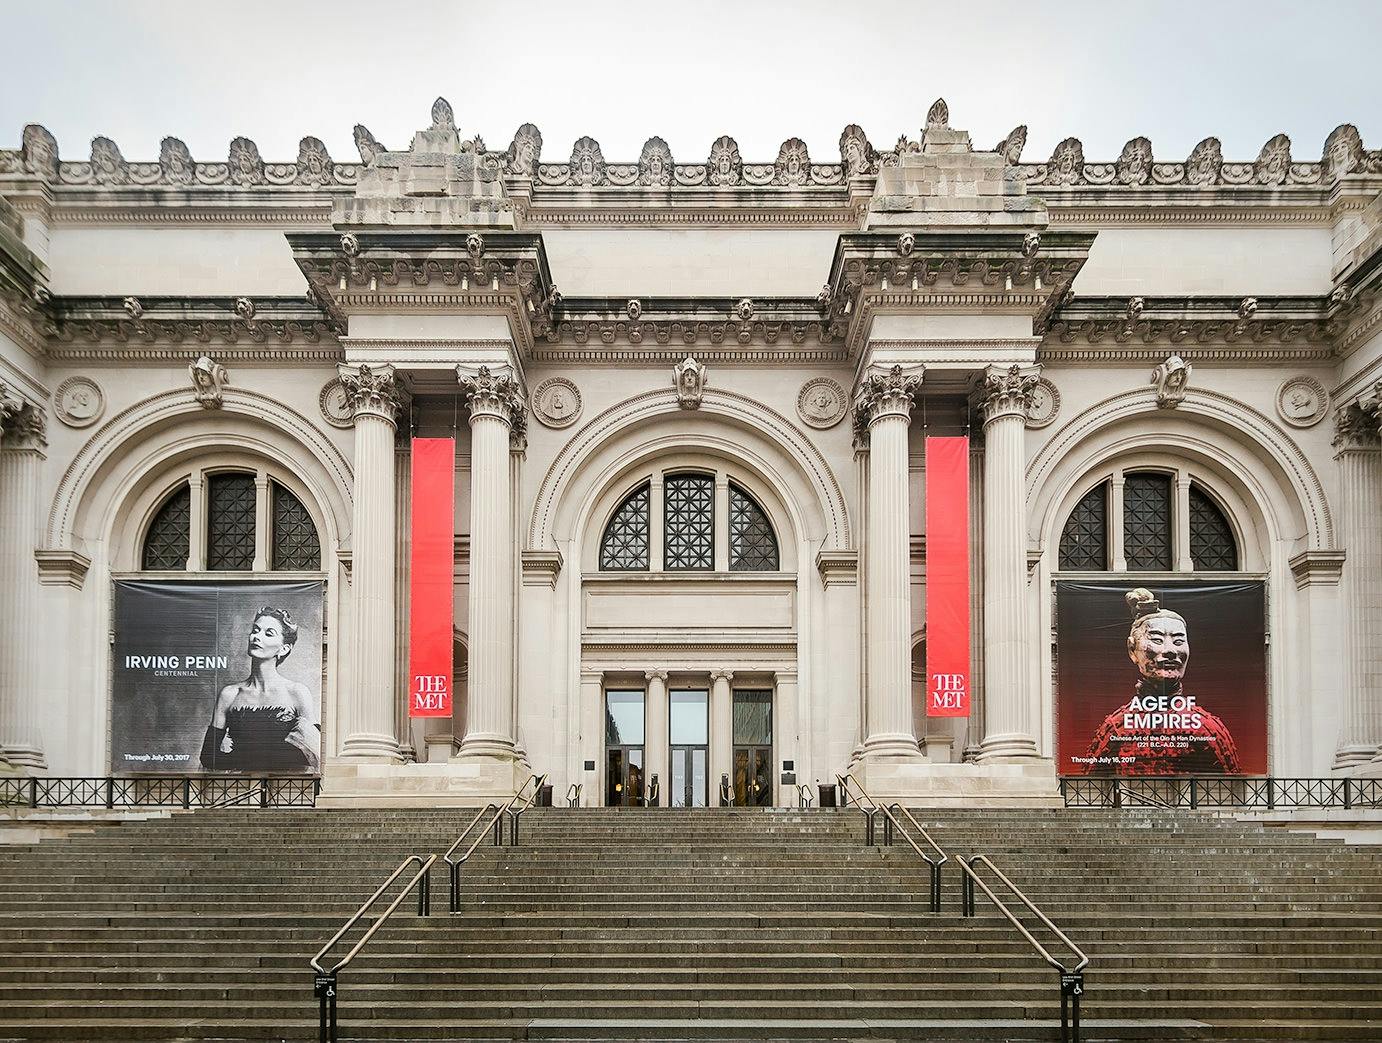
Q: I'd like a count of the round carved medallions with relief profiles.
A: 6